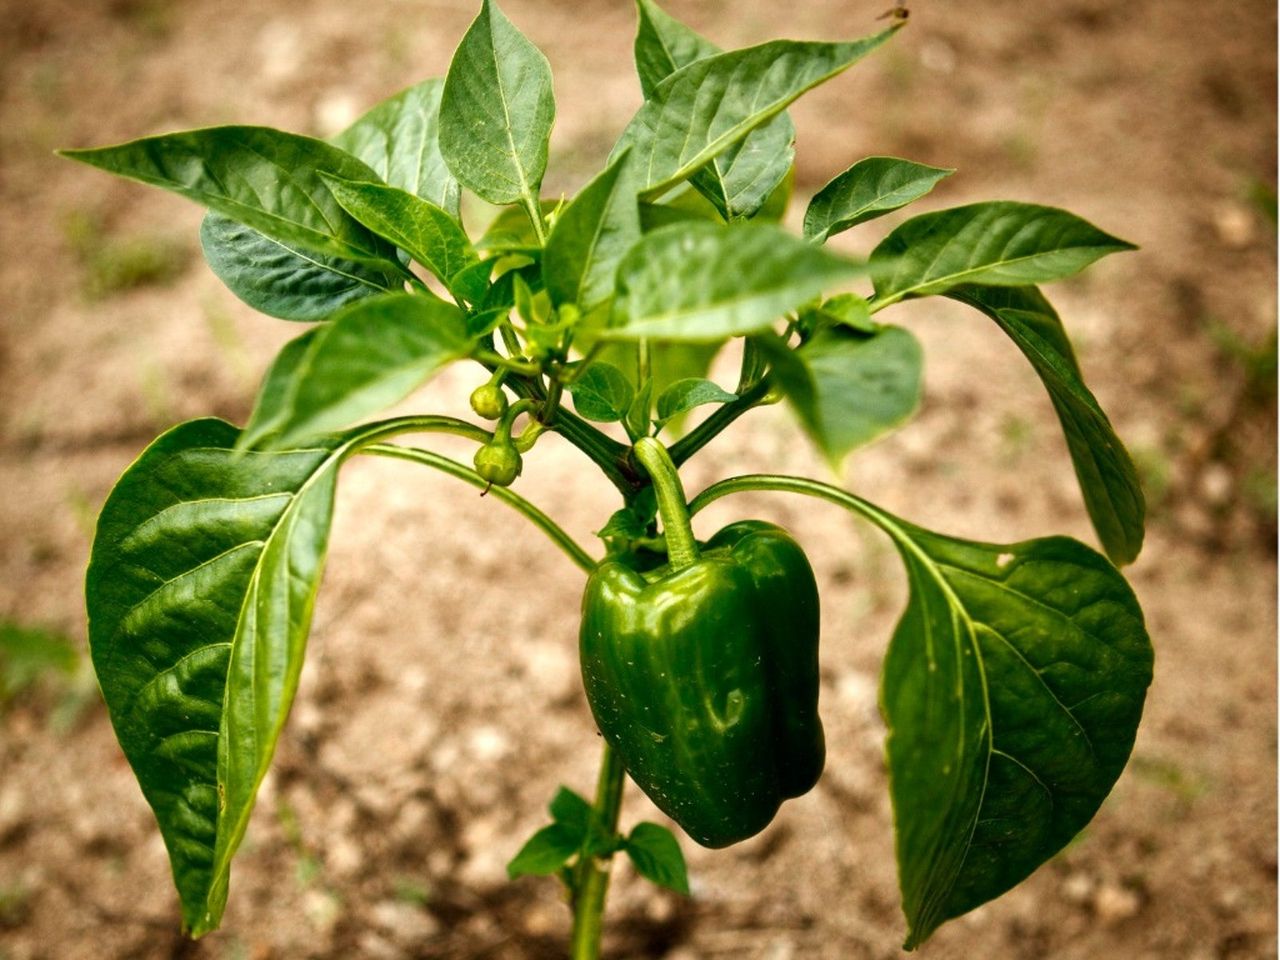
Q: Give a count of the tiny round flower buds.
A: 2